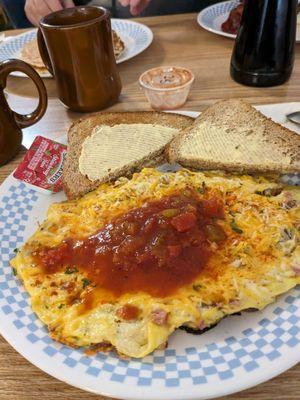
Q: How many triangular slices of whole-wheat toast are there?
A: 2